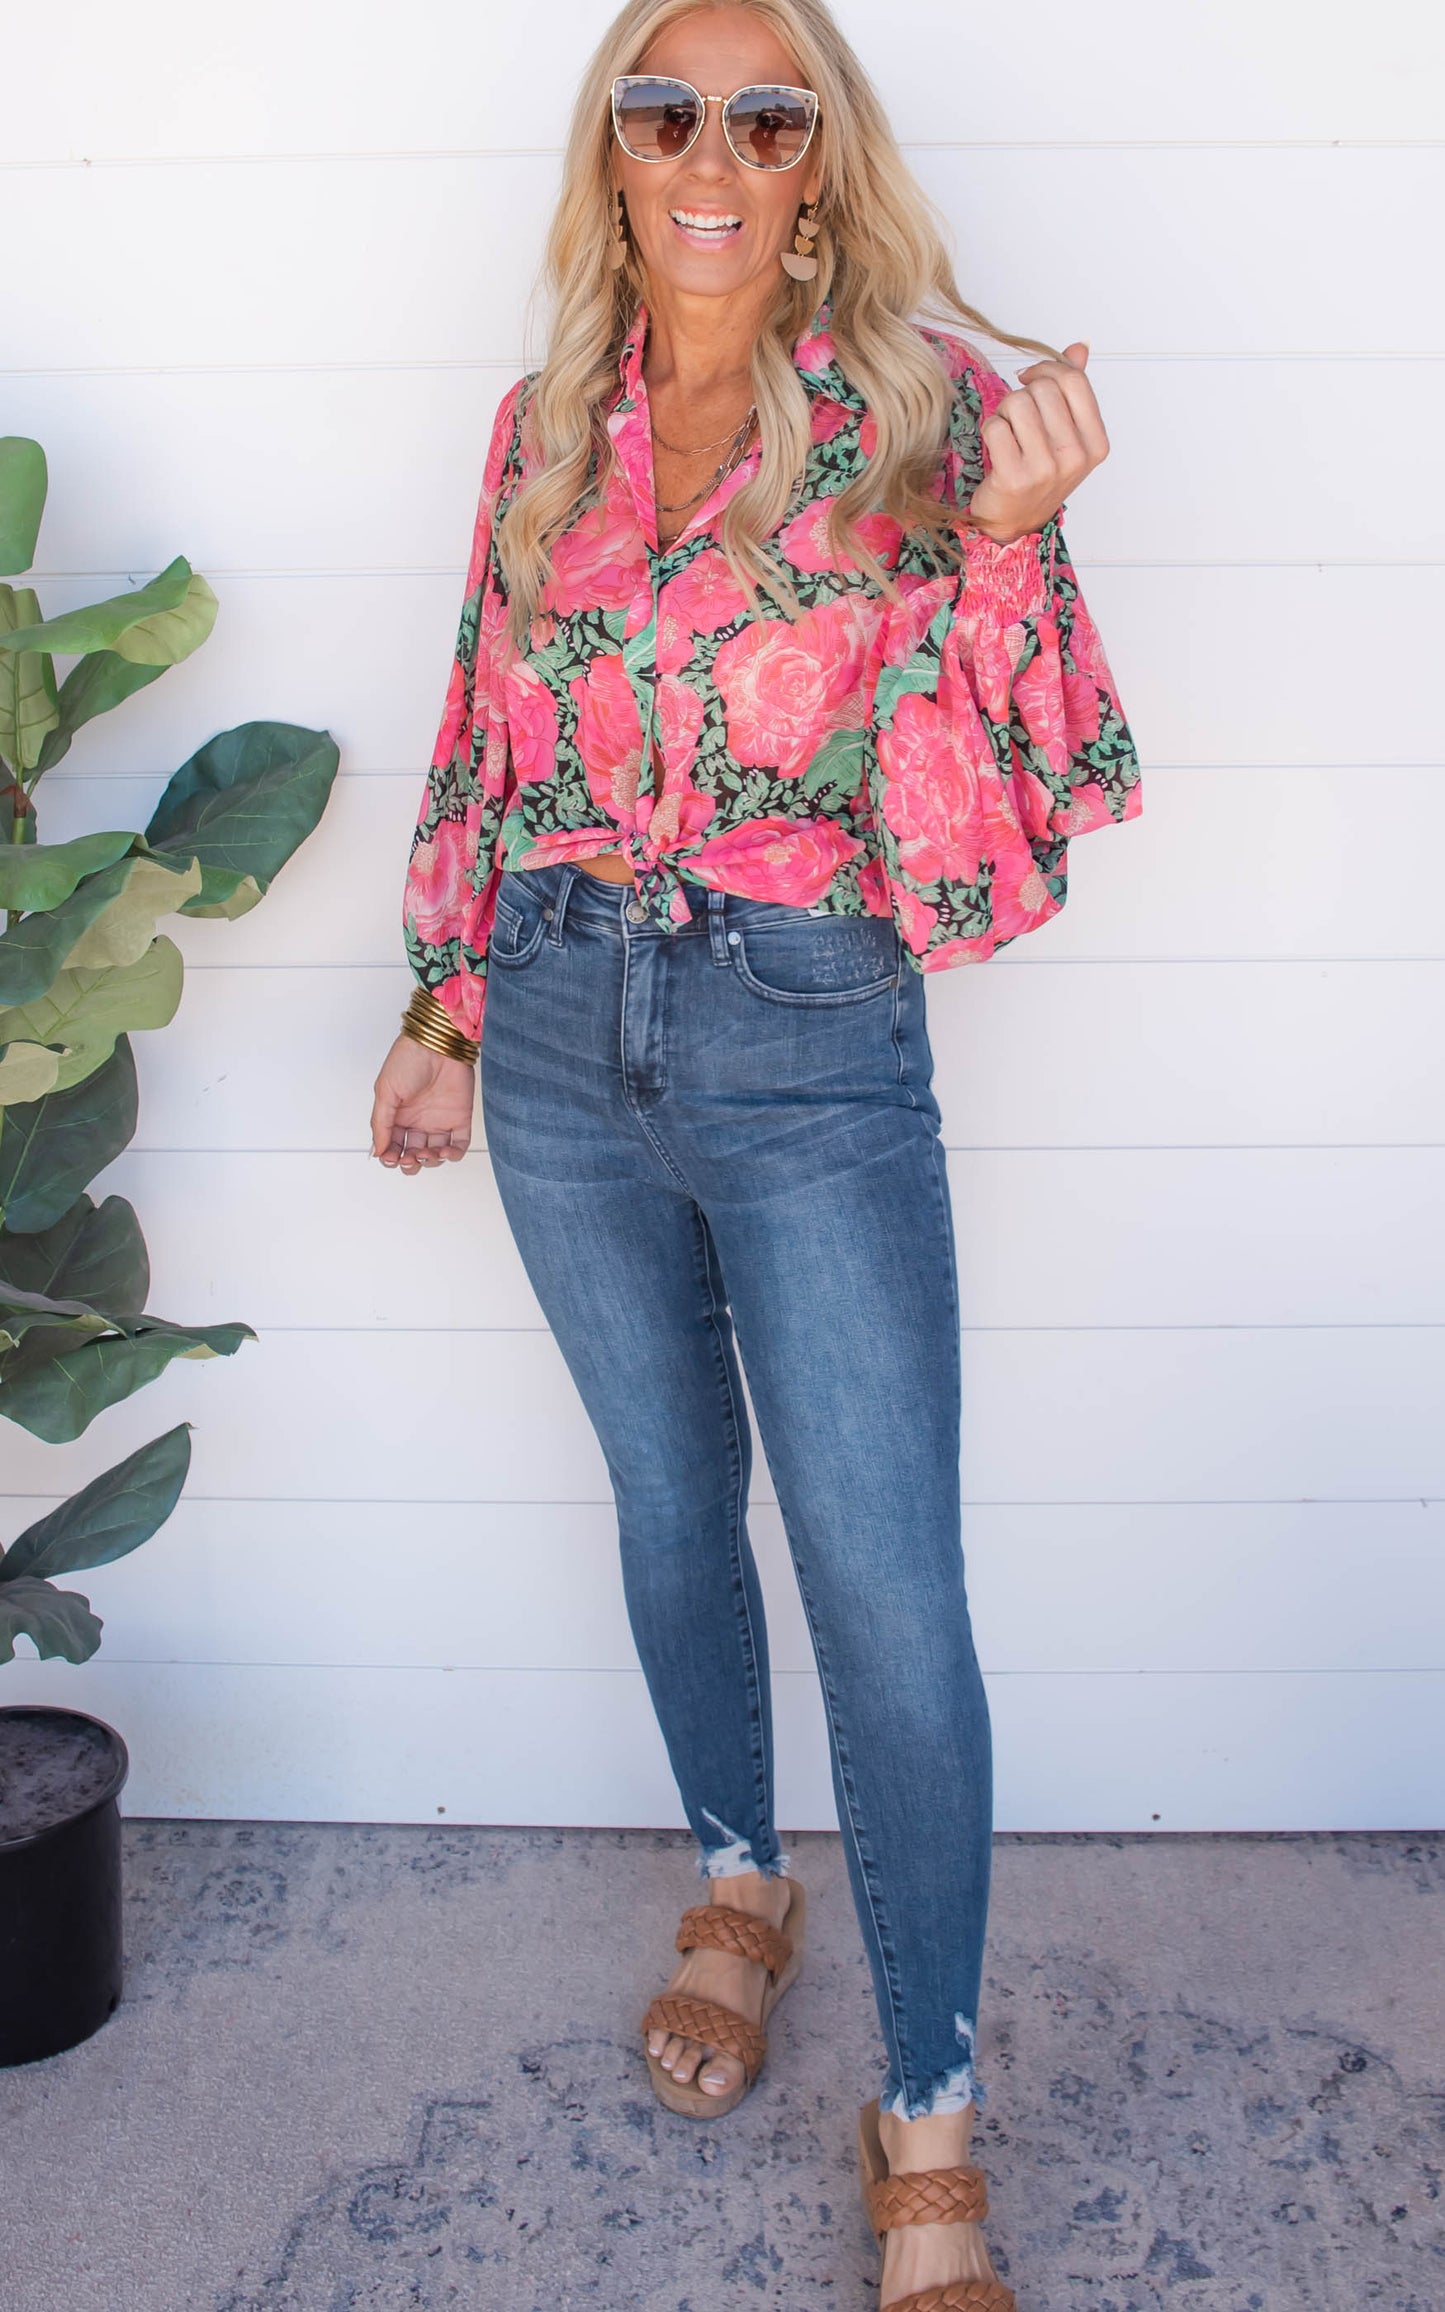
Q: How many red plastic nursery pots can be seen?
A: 0